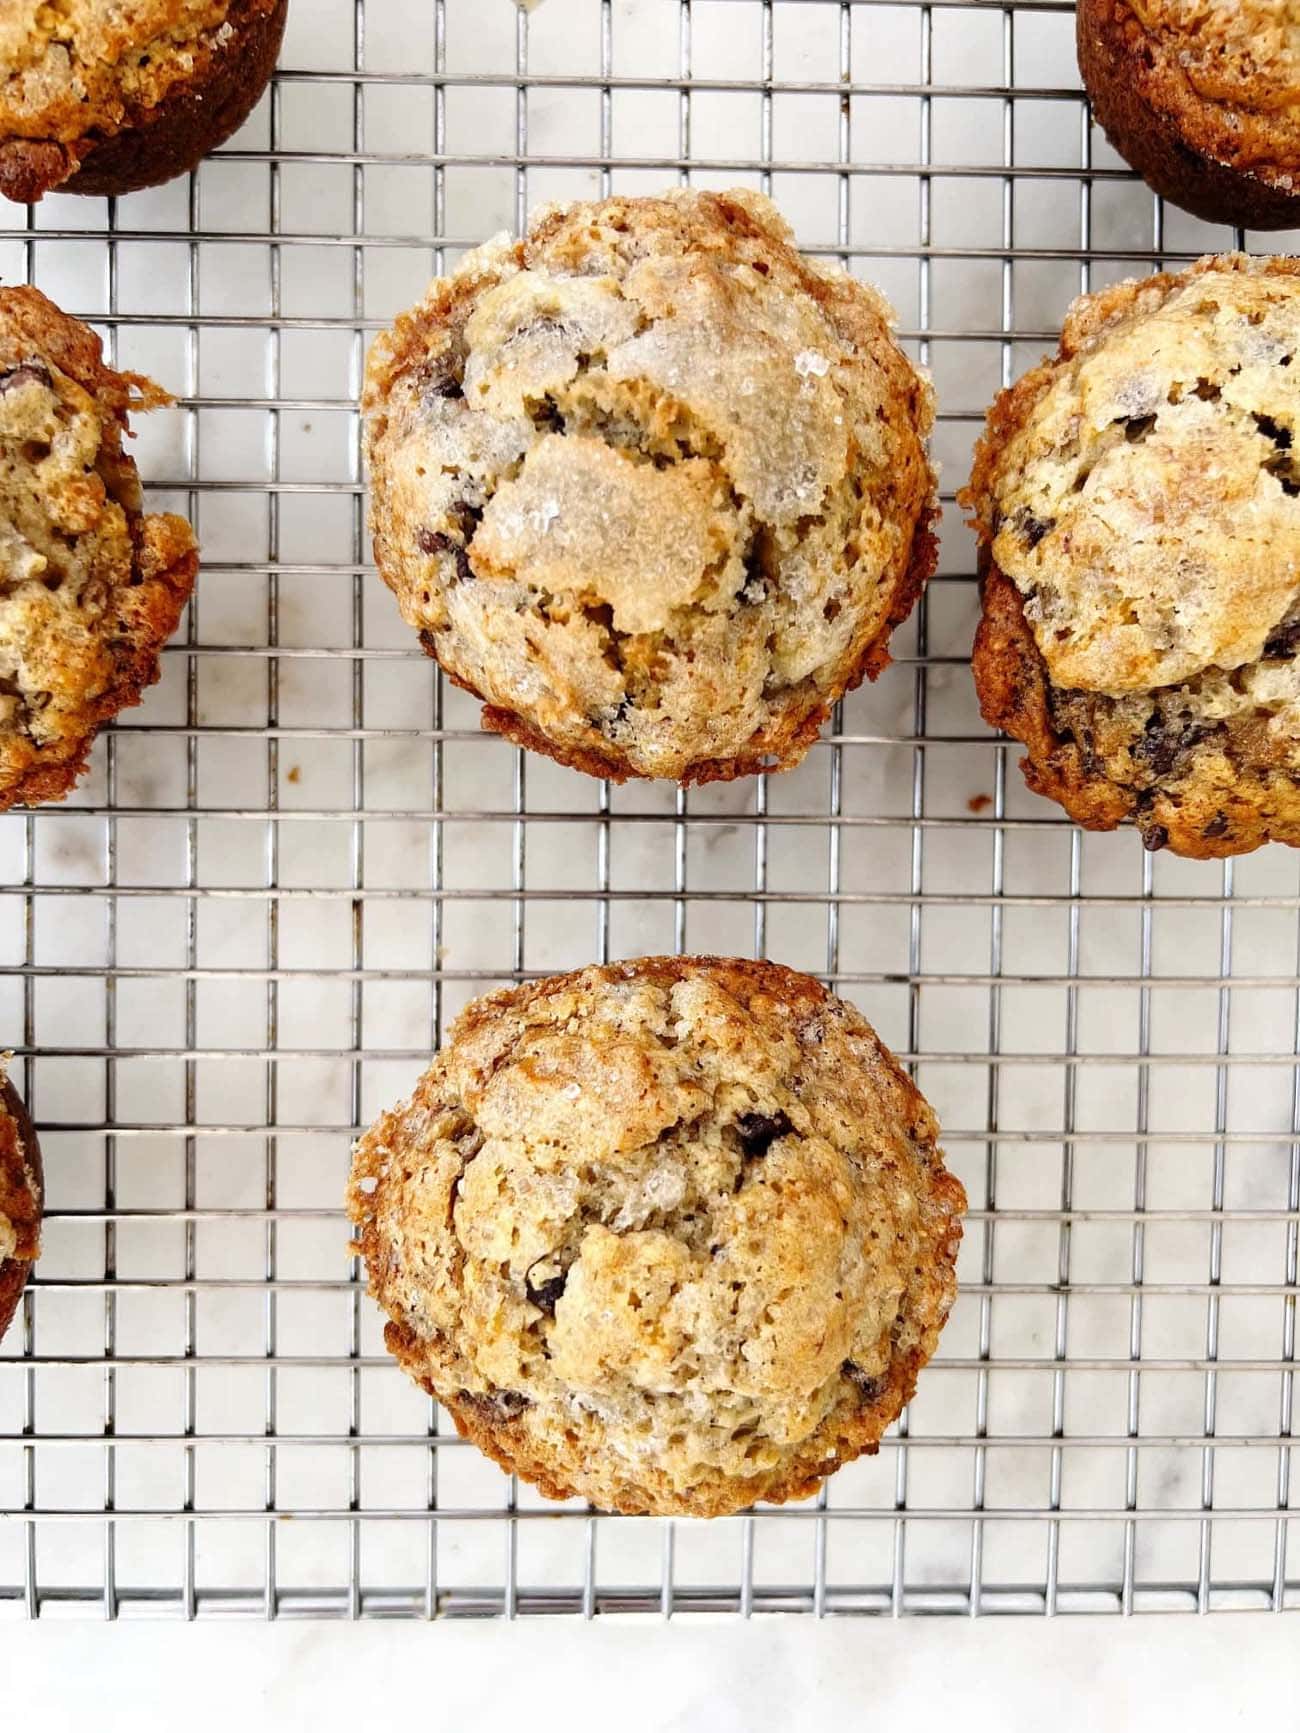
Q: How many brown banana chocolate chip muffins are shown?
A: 7